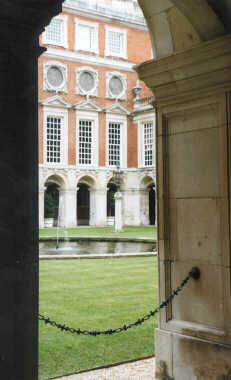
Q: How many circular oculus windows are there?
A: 3